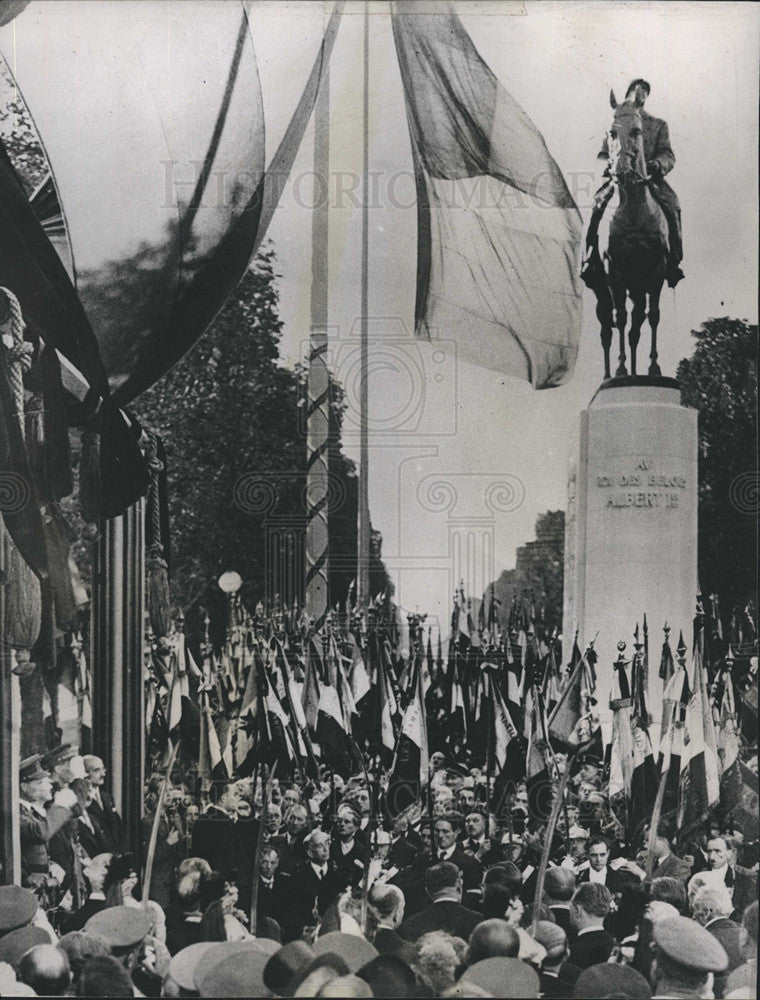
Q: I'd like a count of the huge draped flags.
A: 2